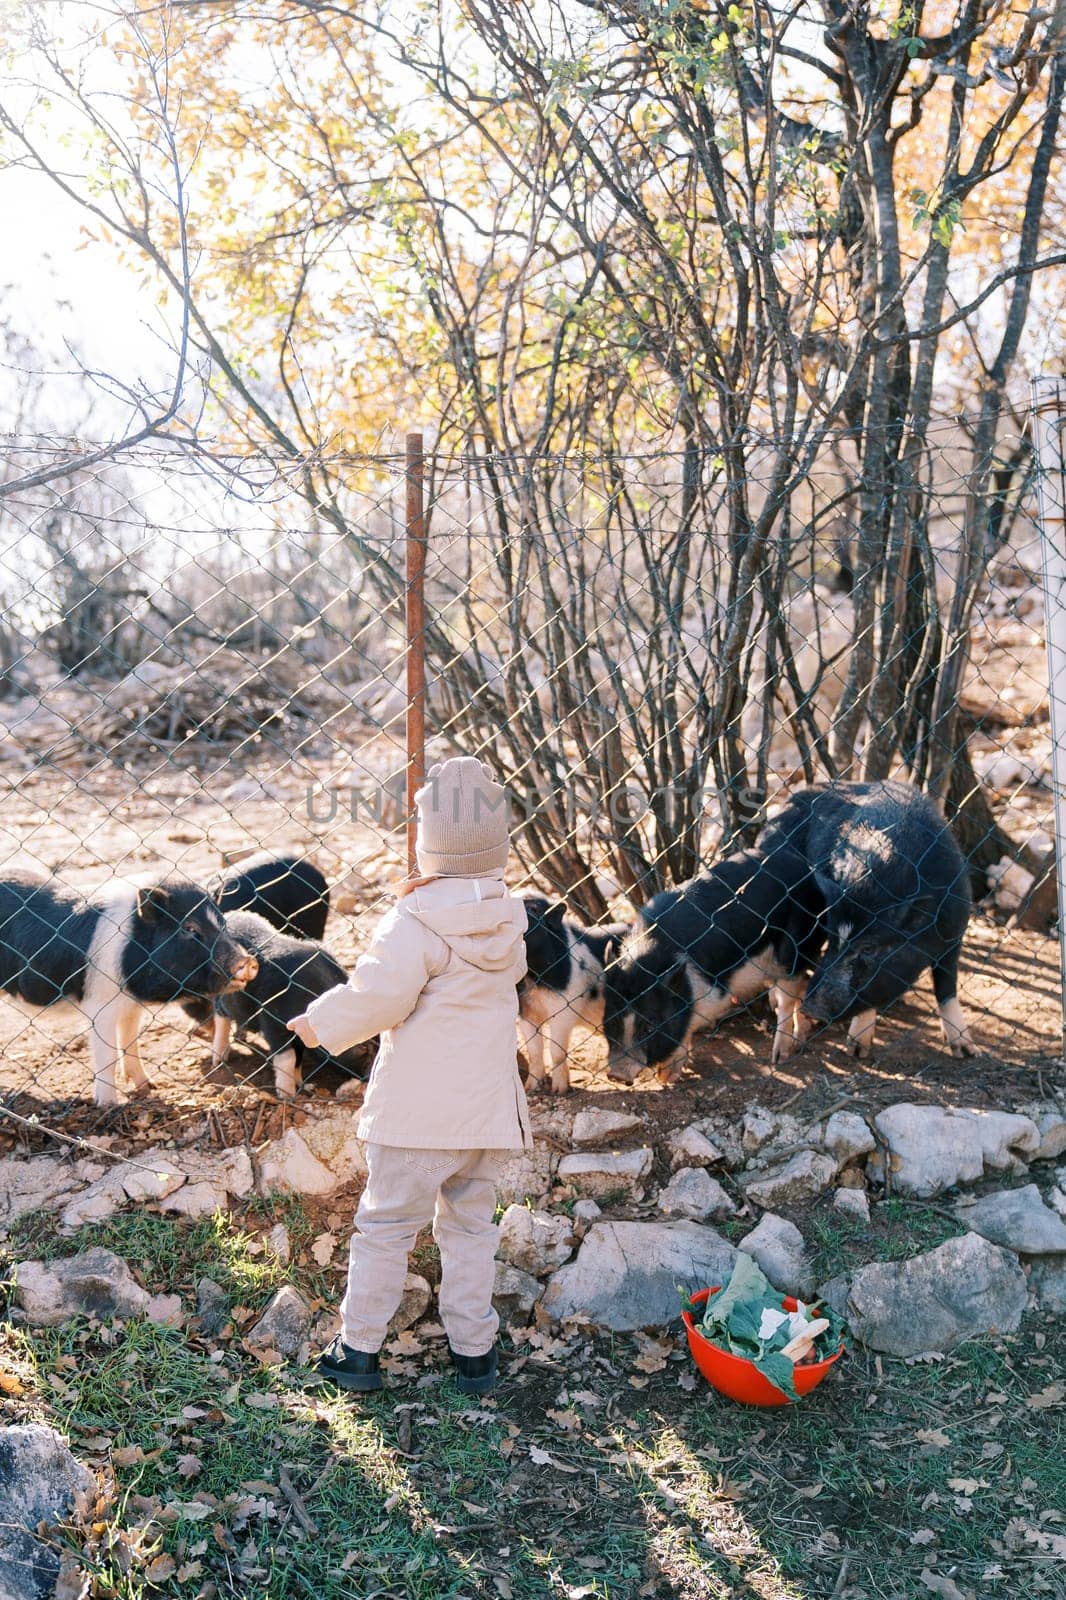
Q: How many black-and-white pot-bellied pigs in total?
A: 6